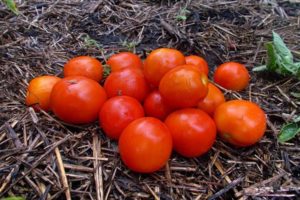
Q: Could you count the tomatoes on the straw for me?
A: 15